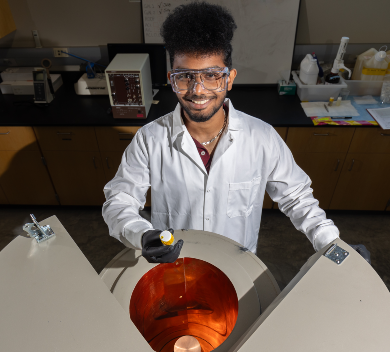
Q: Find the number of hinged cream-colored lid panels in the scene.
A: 2